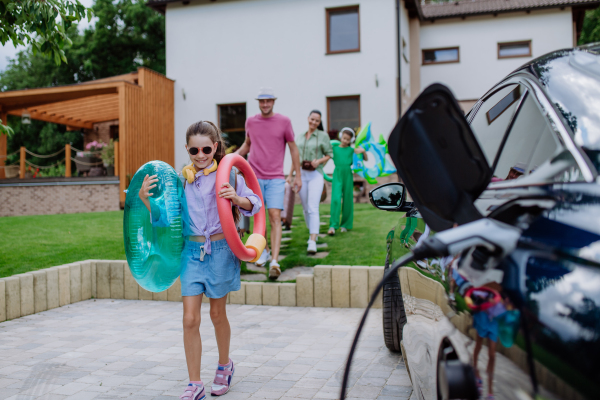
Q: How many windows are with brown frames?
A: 5